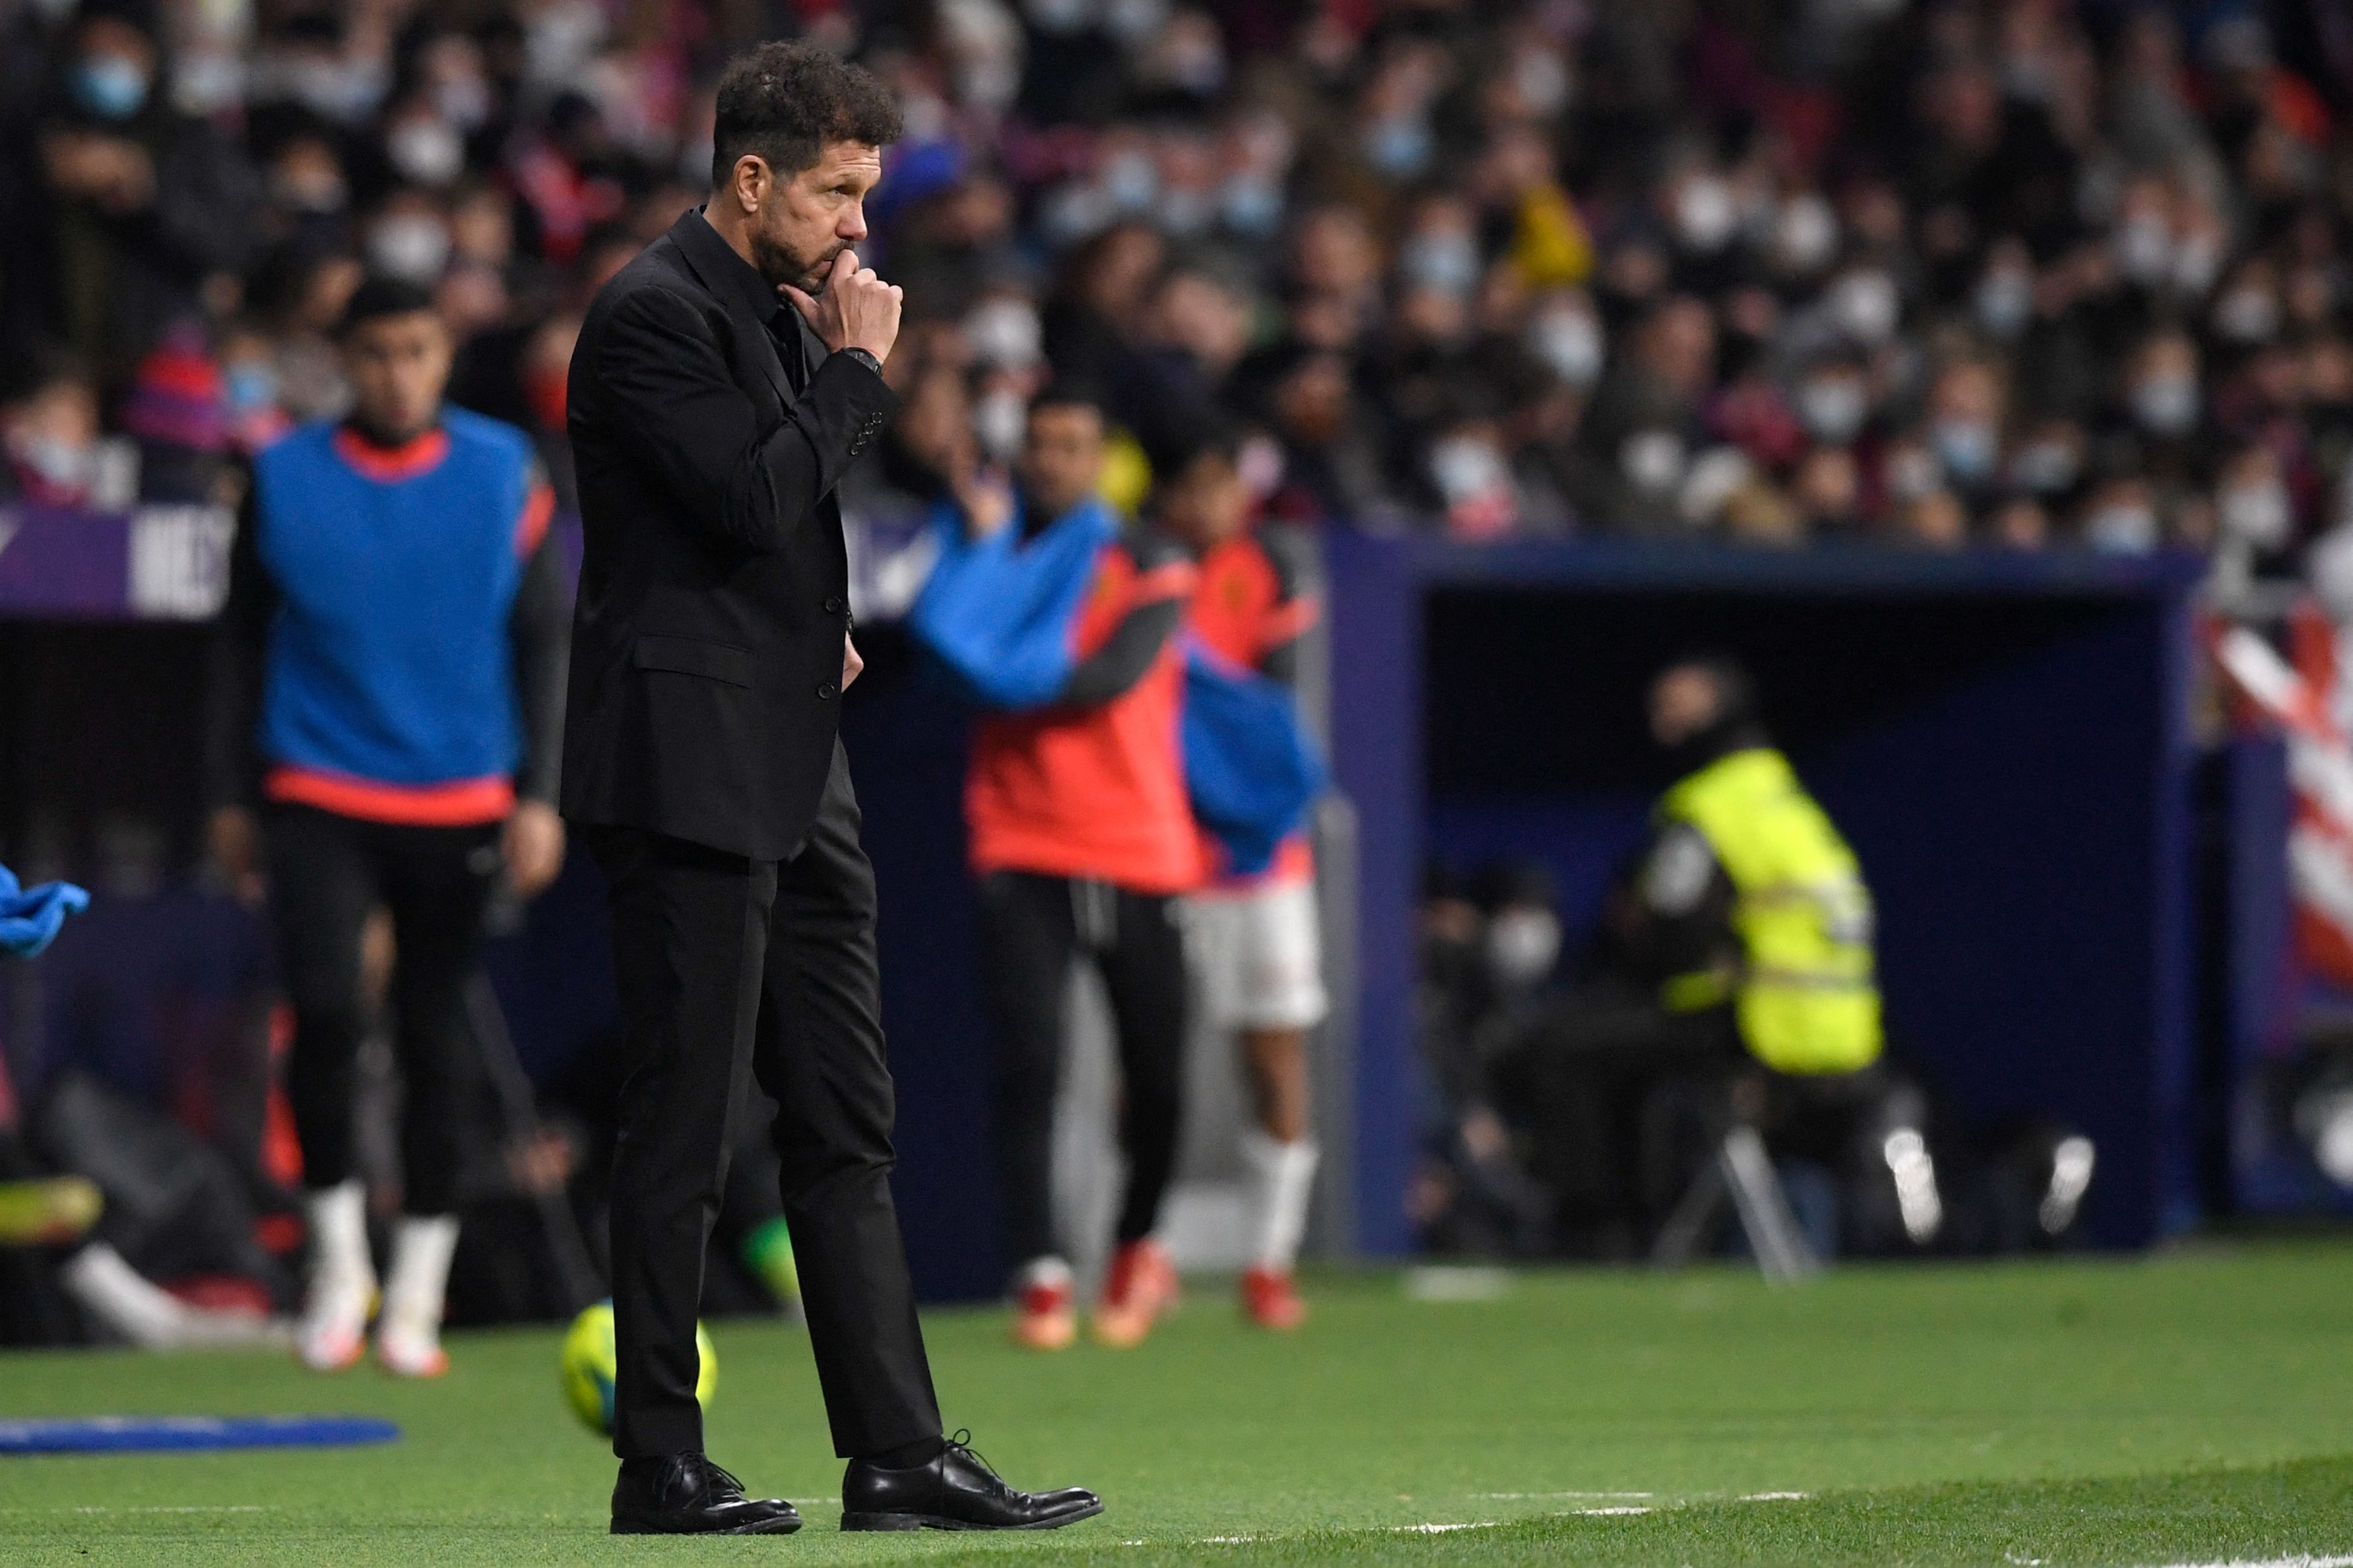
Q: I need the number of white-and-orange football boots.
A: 2